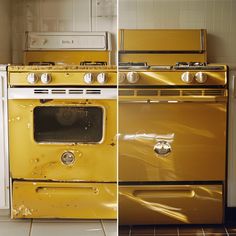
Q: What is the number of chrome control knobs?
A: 8